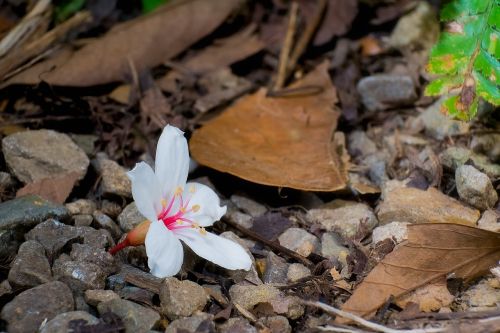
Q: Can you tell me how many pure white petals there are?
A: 5